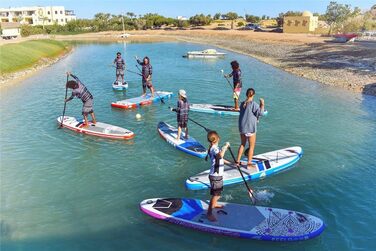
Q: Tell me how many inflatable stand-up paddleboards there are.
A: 7